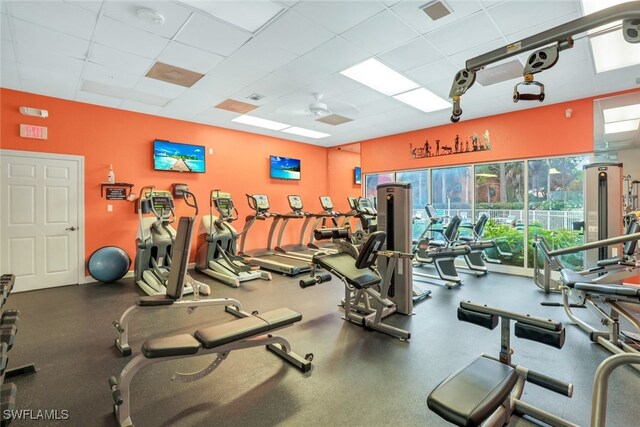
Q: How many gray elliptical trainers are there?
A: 2